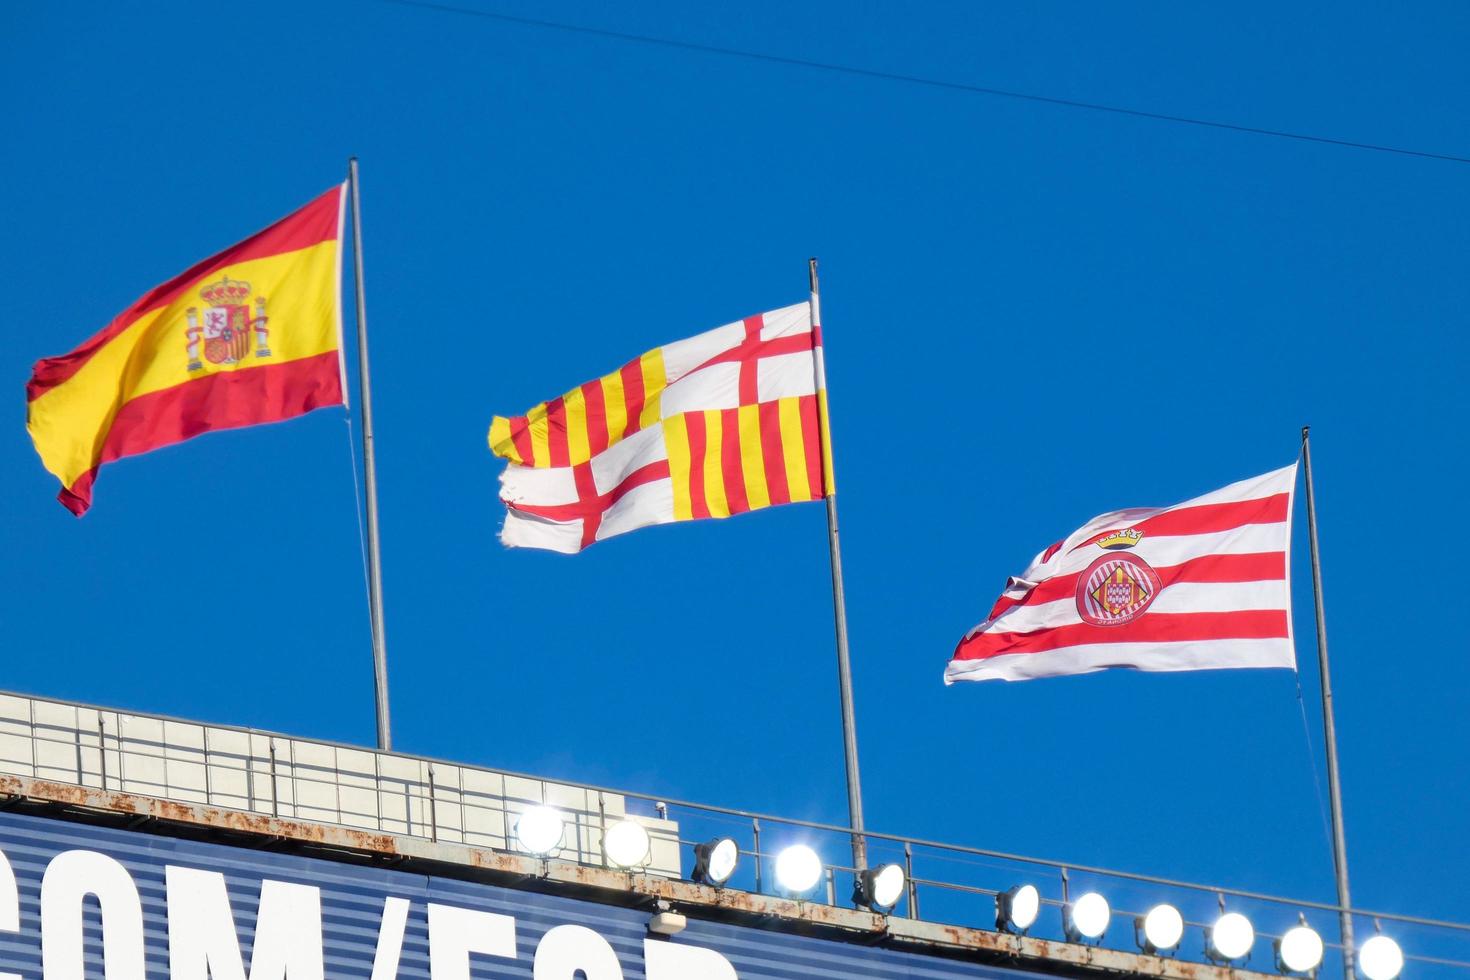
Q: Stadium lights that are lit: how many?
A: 11